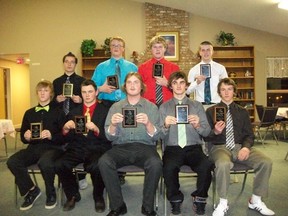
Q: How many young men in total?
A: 9